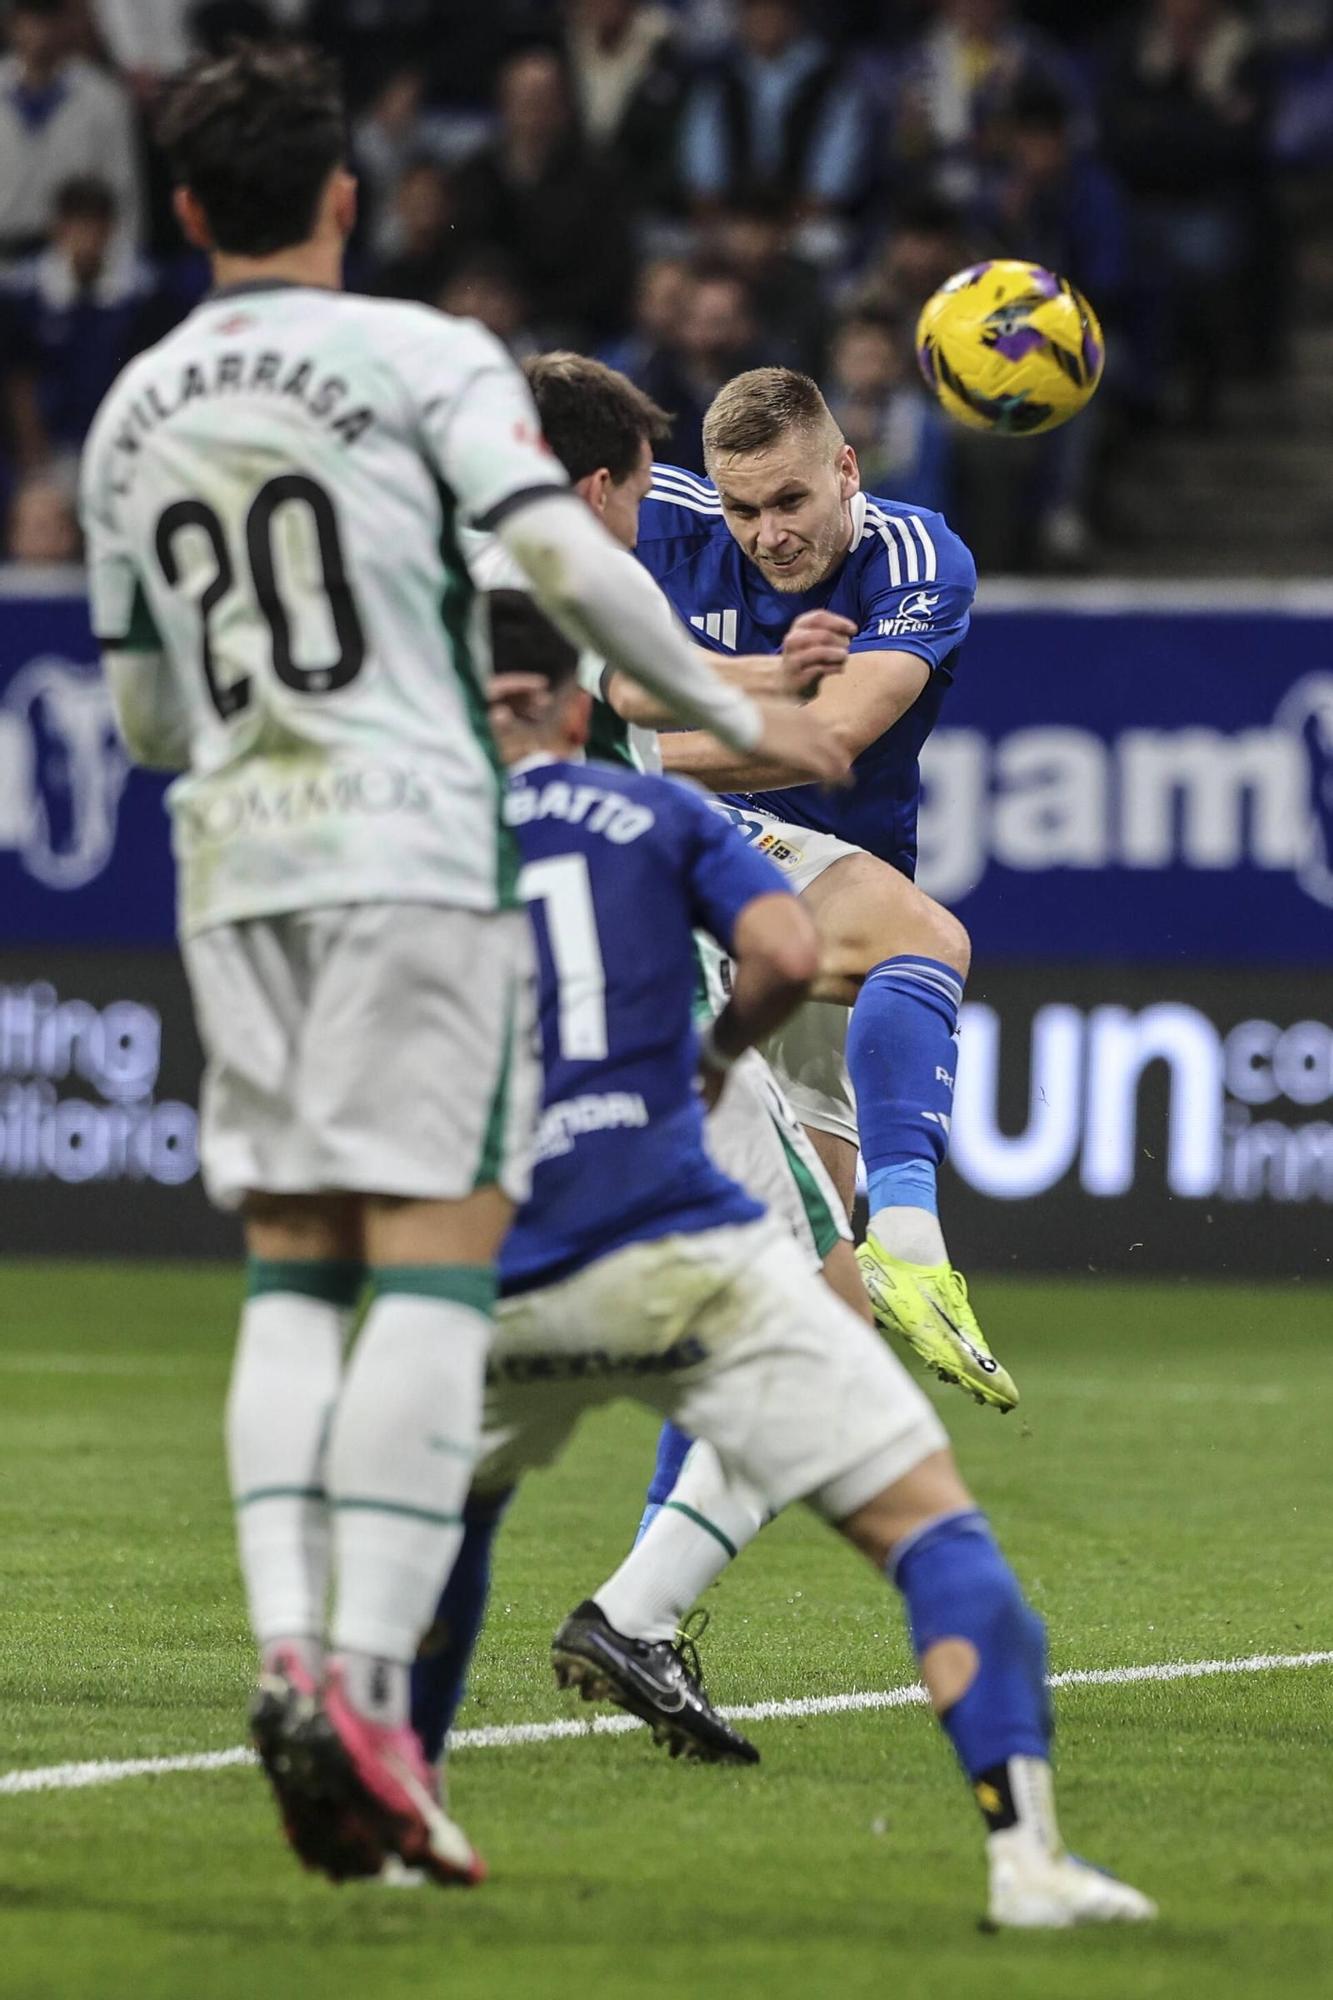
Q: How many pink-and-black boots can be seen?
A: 2